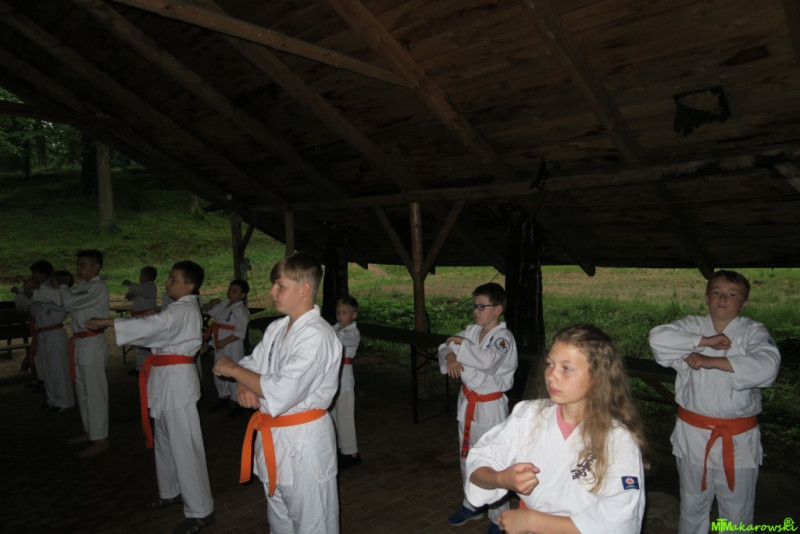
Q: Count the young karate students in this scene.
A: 11